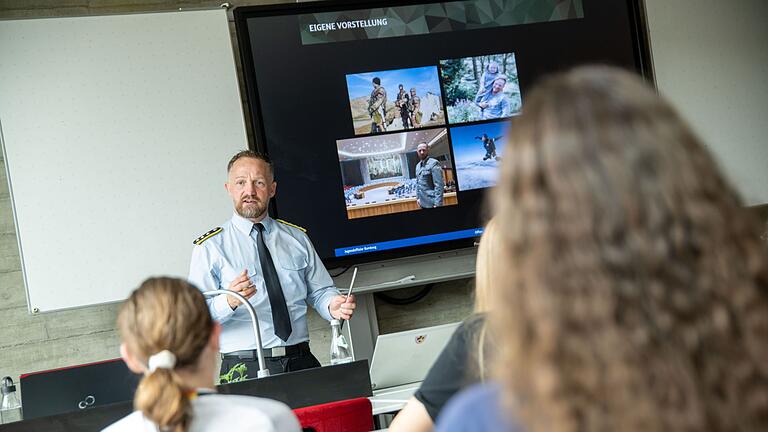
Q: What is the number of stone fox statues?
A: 0